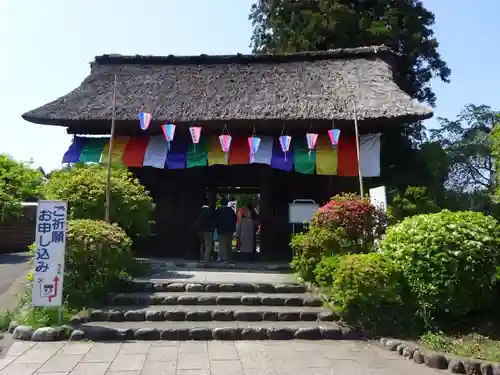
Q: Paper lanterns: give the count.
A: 8